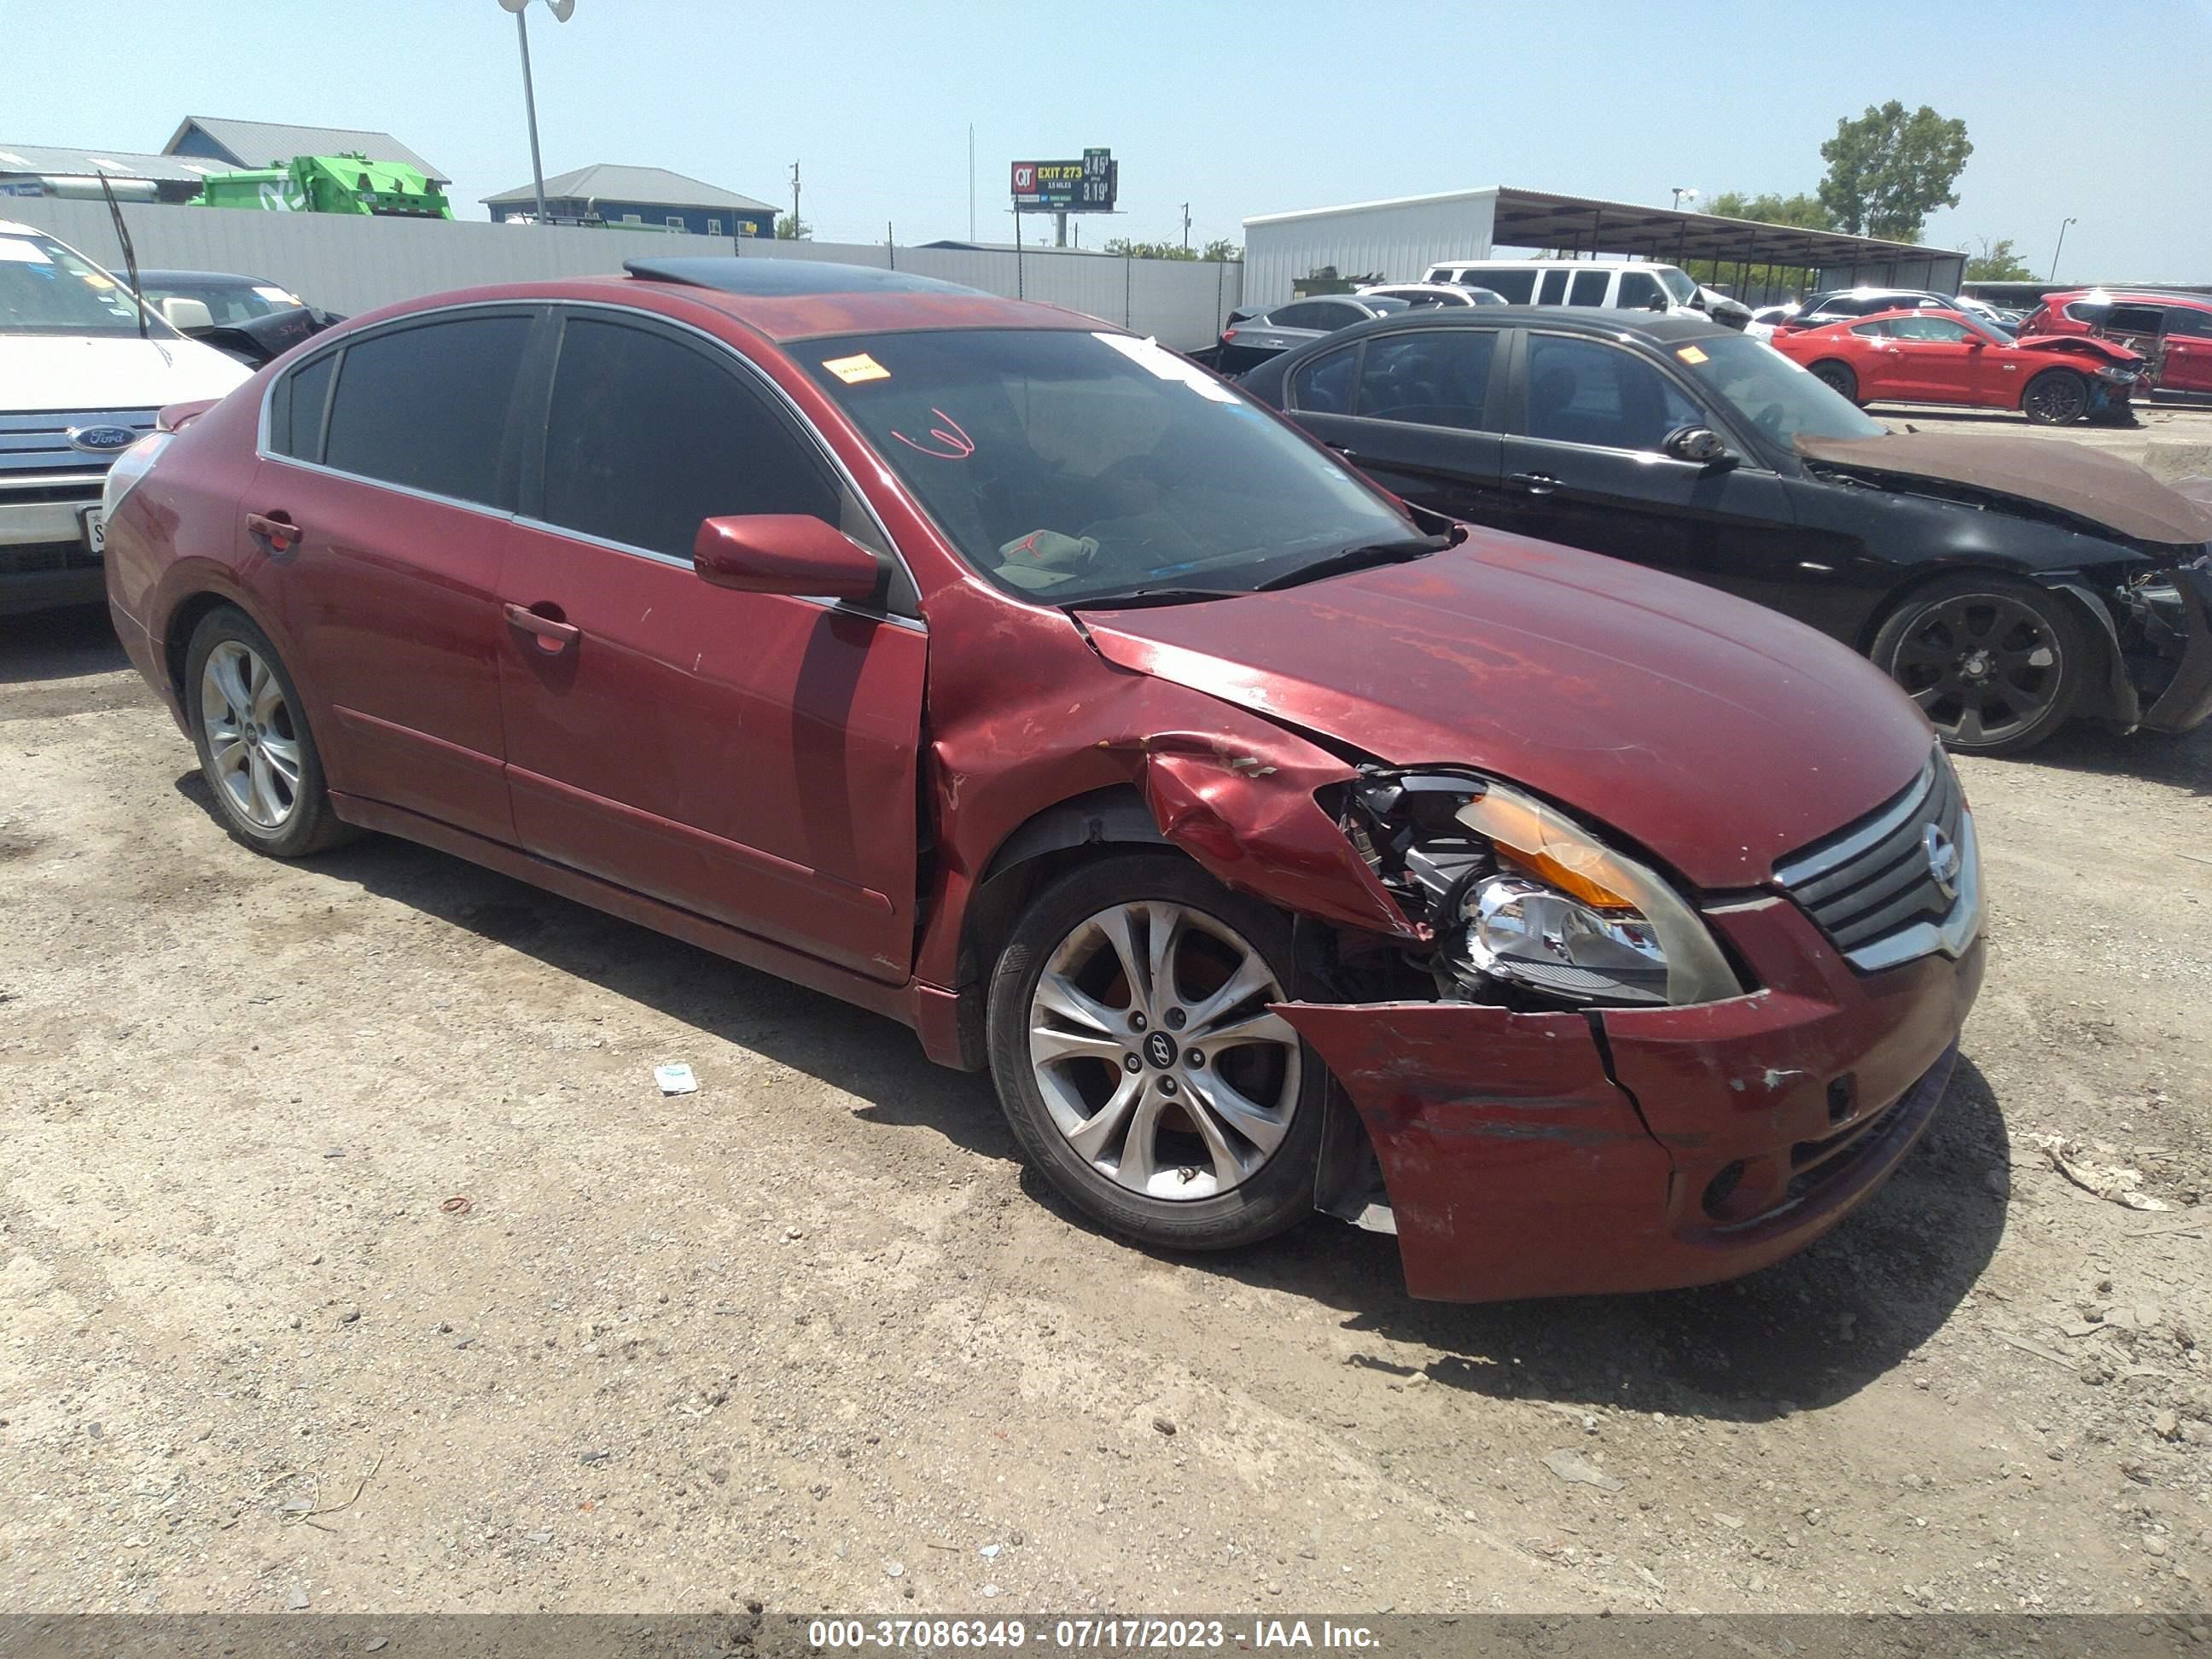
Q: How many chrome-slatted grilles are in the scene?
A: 2